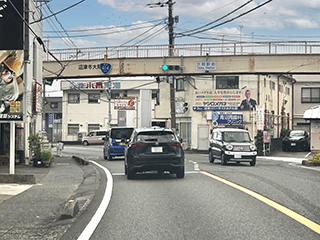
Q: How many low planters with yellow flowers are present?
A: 1